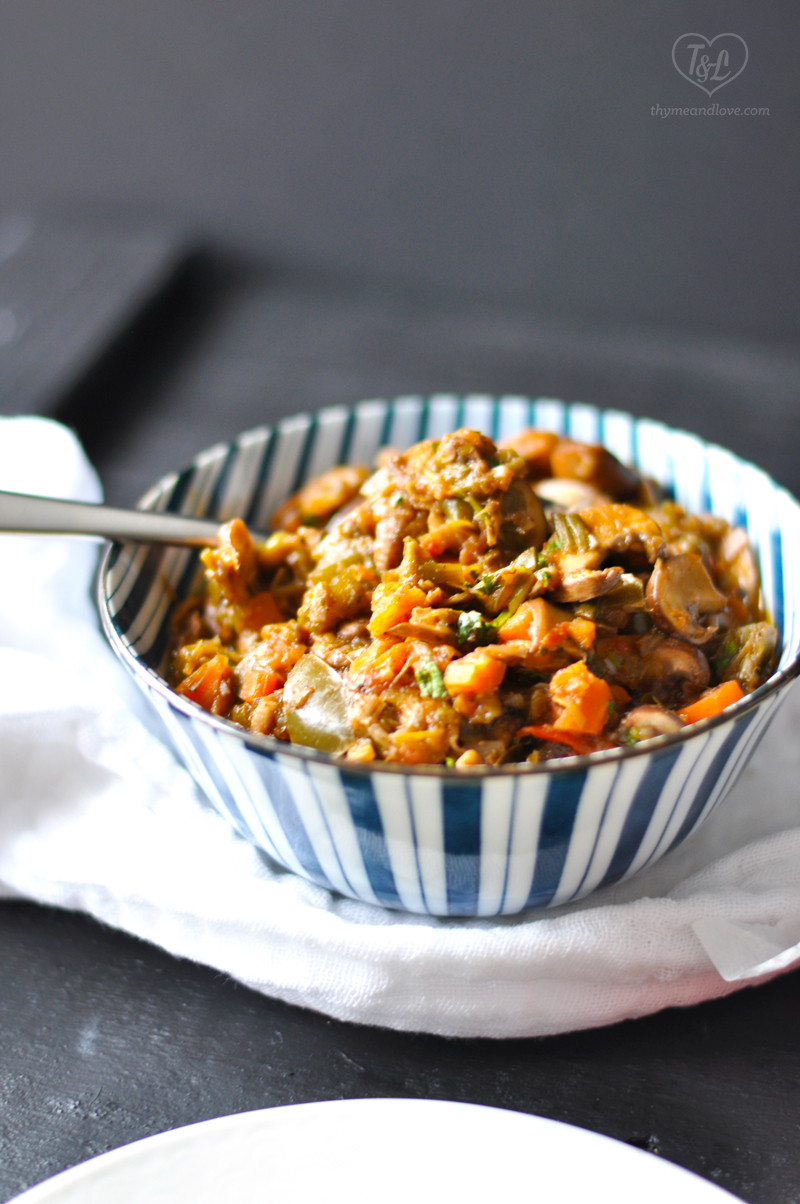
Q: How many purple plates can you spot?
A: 0